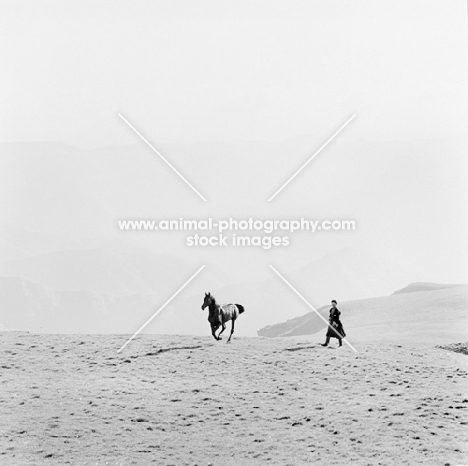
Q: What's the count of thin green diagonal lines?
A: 0